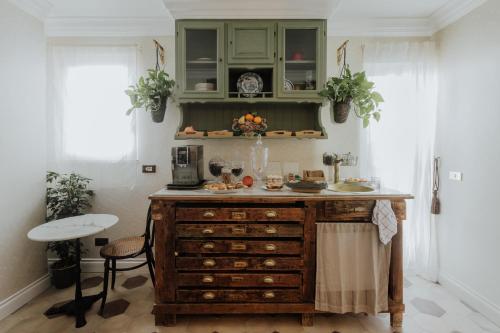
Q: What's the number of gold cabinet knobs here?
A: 12